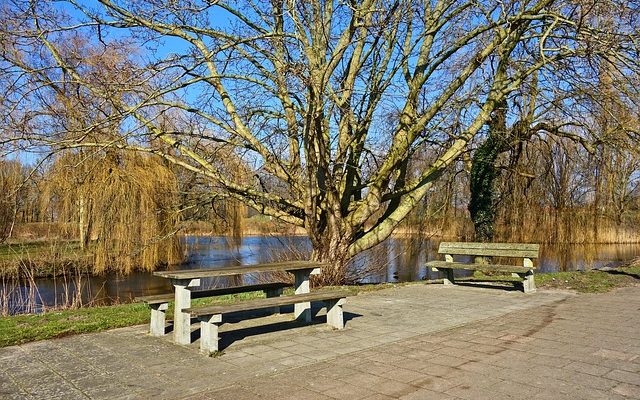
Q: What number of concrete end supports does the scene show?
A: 8